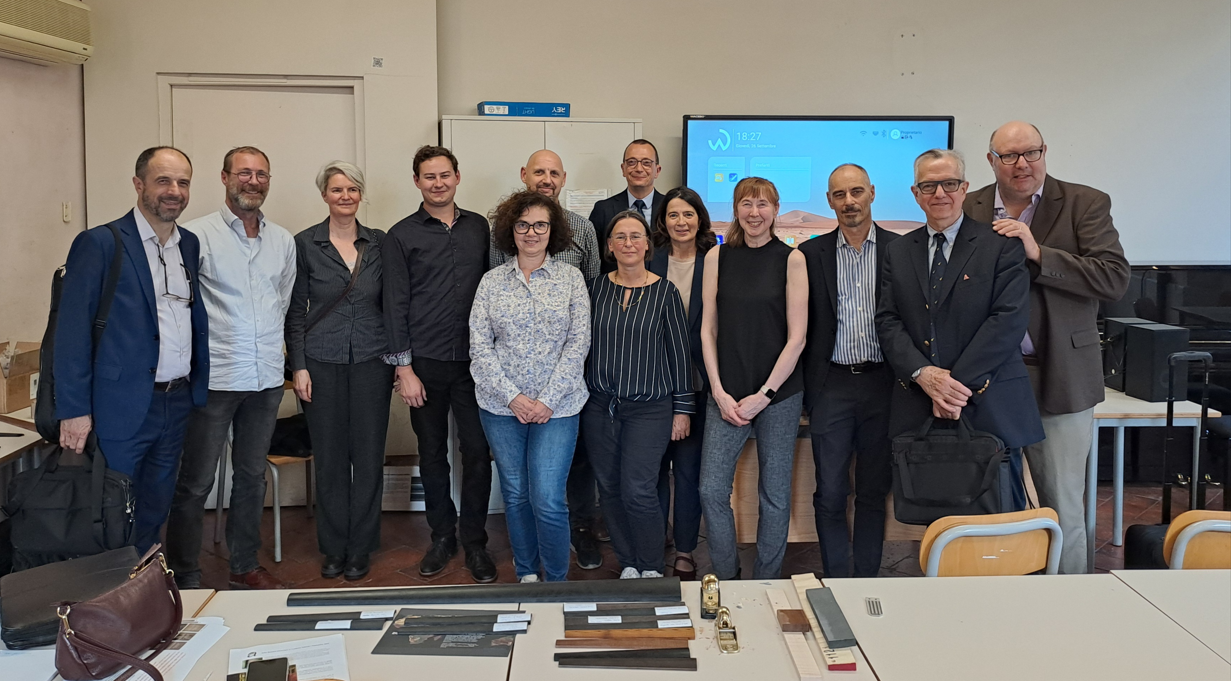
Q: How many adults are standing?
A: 13